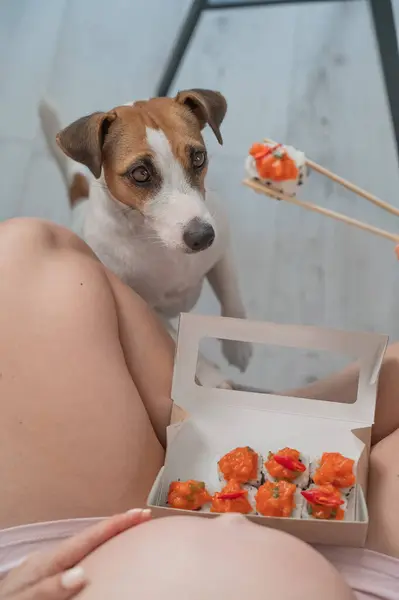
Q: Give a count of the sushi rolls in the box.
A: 7